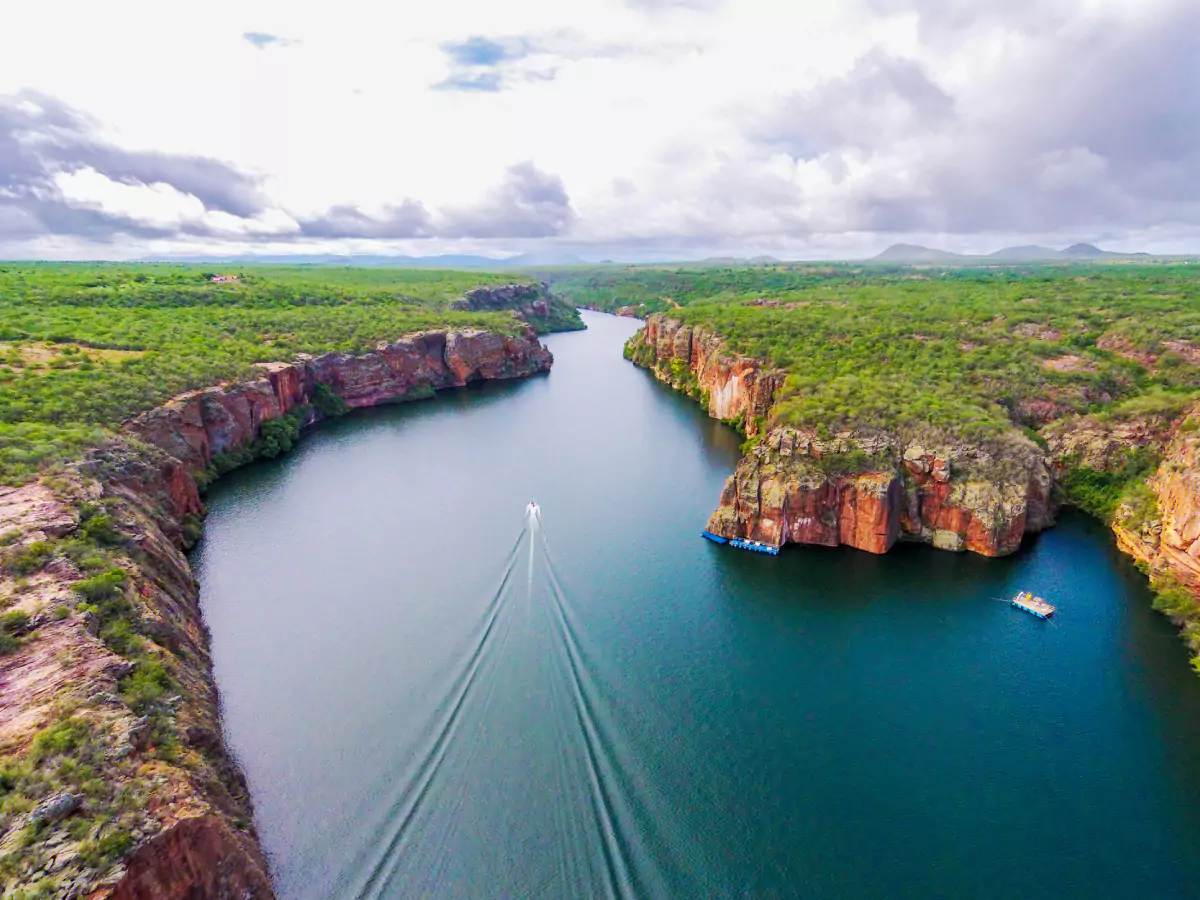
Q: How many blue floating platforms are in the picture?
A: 2